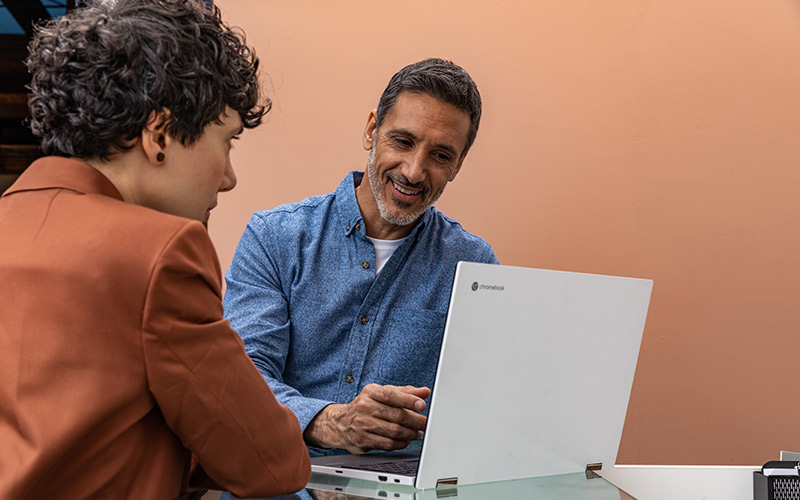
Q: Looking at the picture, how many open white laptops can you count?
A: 1